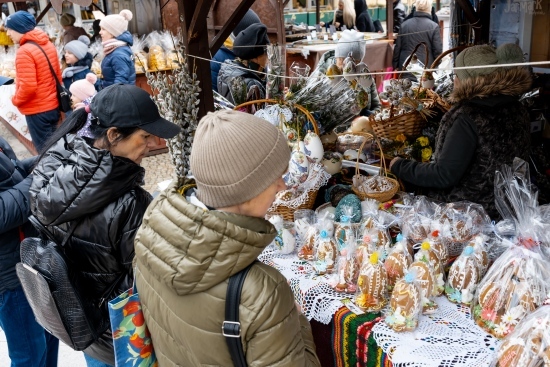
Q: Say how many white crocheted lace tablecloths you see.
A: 2